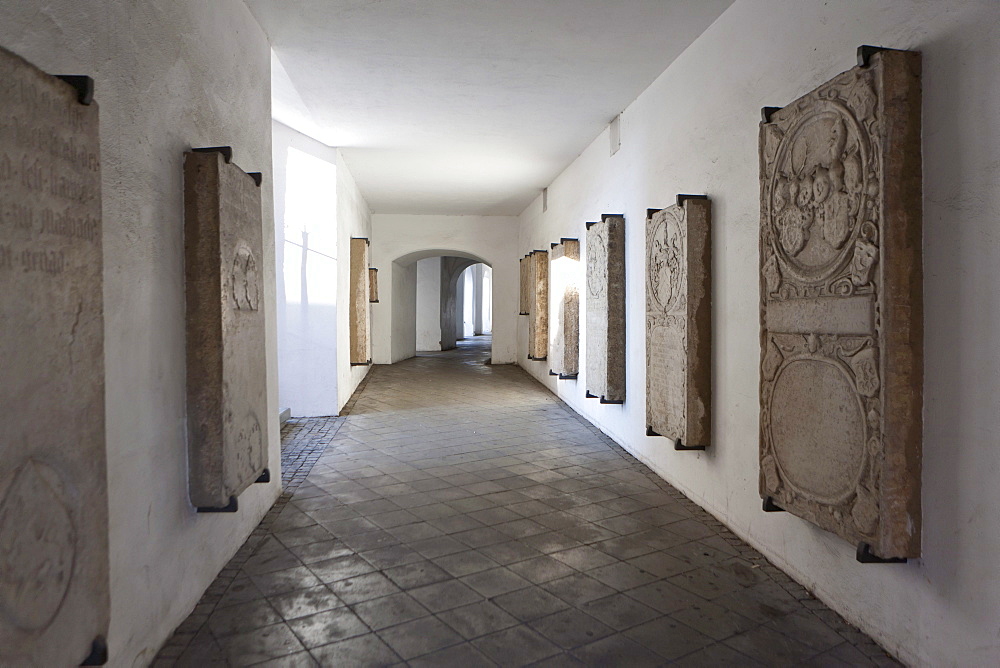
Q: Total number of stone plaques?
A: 10